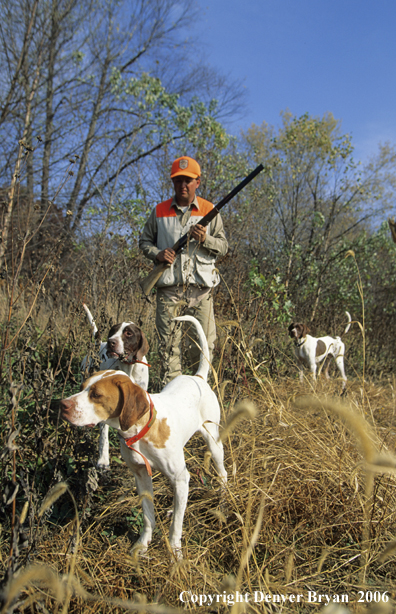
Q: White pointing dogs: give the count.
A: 3